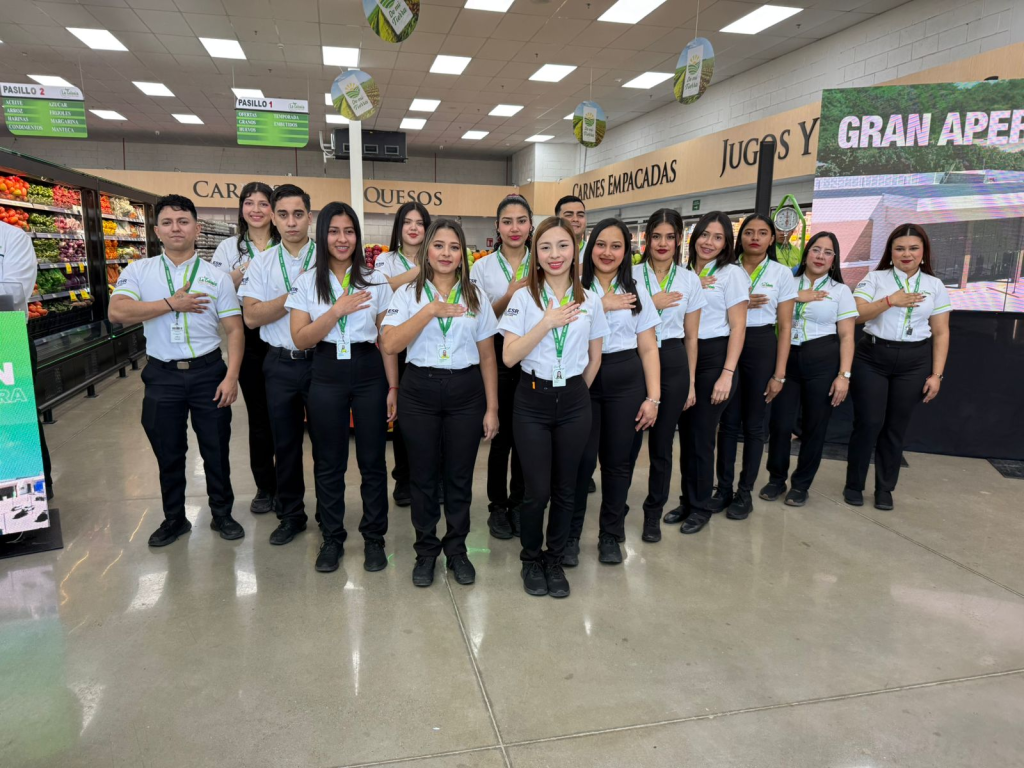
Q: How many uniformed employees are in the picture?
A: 15